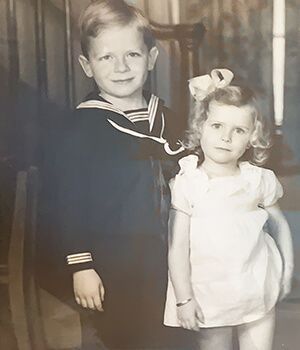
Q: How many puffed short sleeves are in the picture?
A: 2